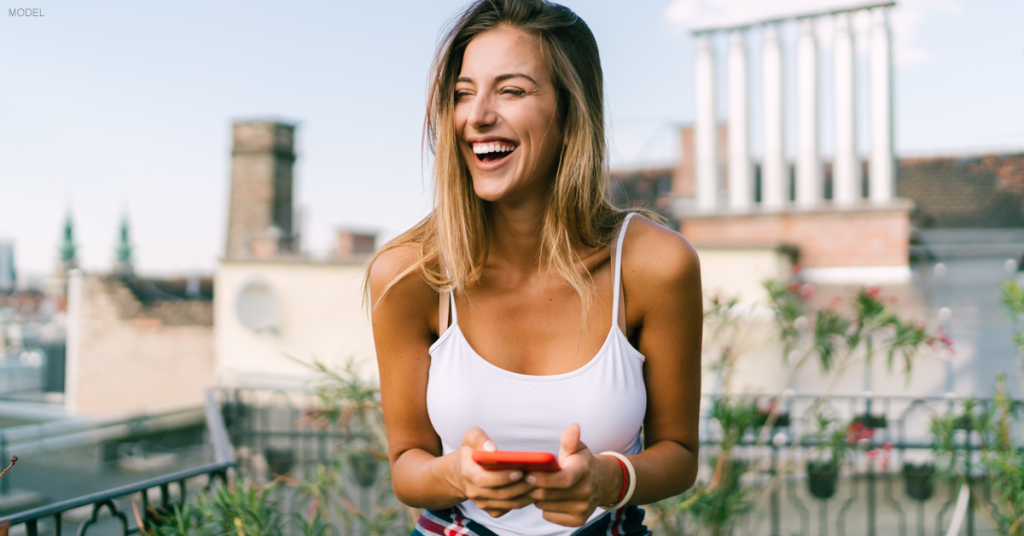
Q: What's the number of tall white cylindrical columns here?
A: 6